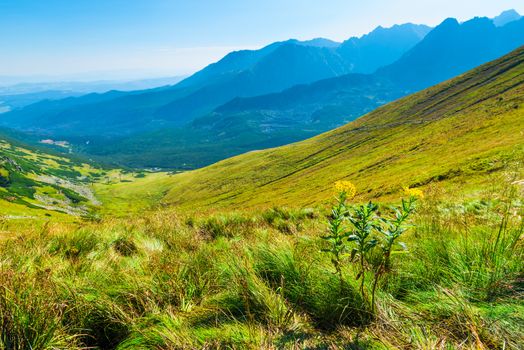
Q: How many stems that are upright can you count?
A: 3